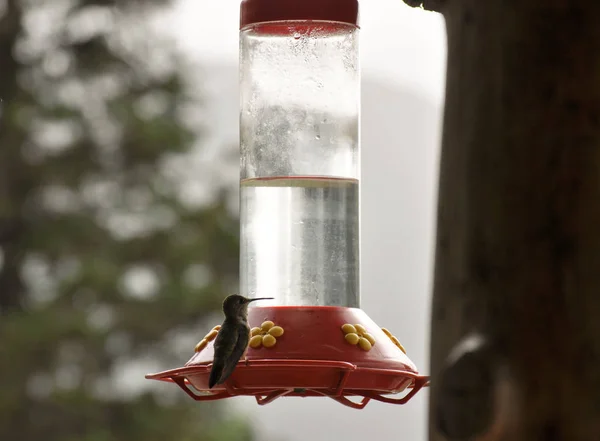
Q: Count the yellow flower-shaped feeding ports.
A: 4